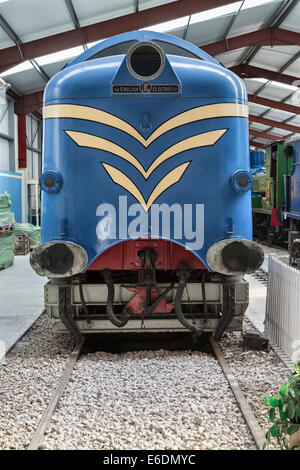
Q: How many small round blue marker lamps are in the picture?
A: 2